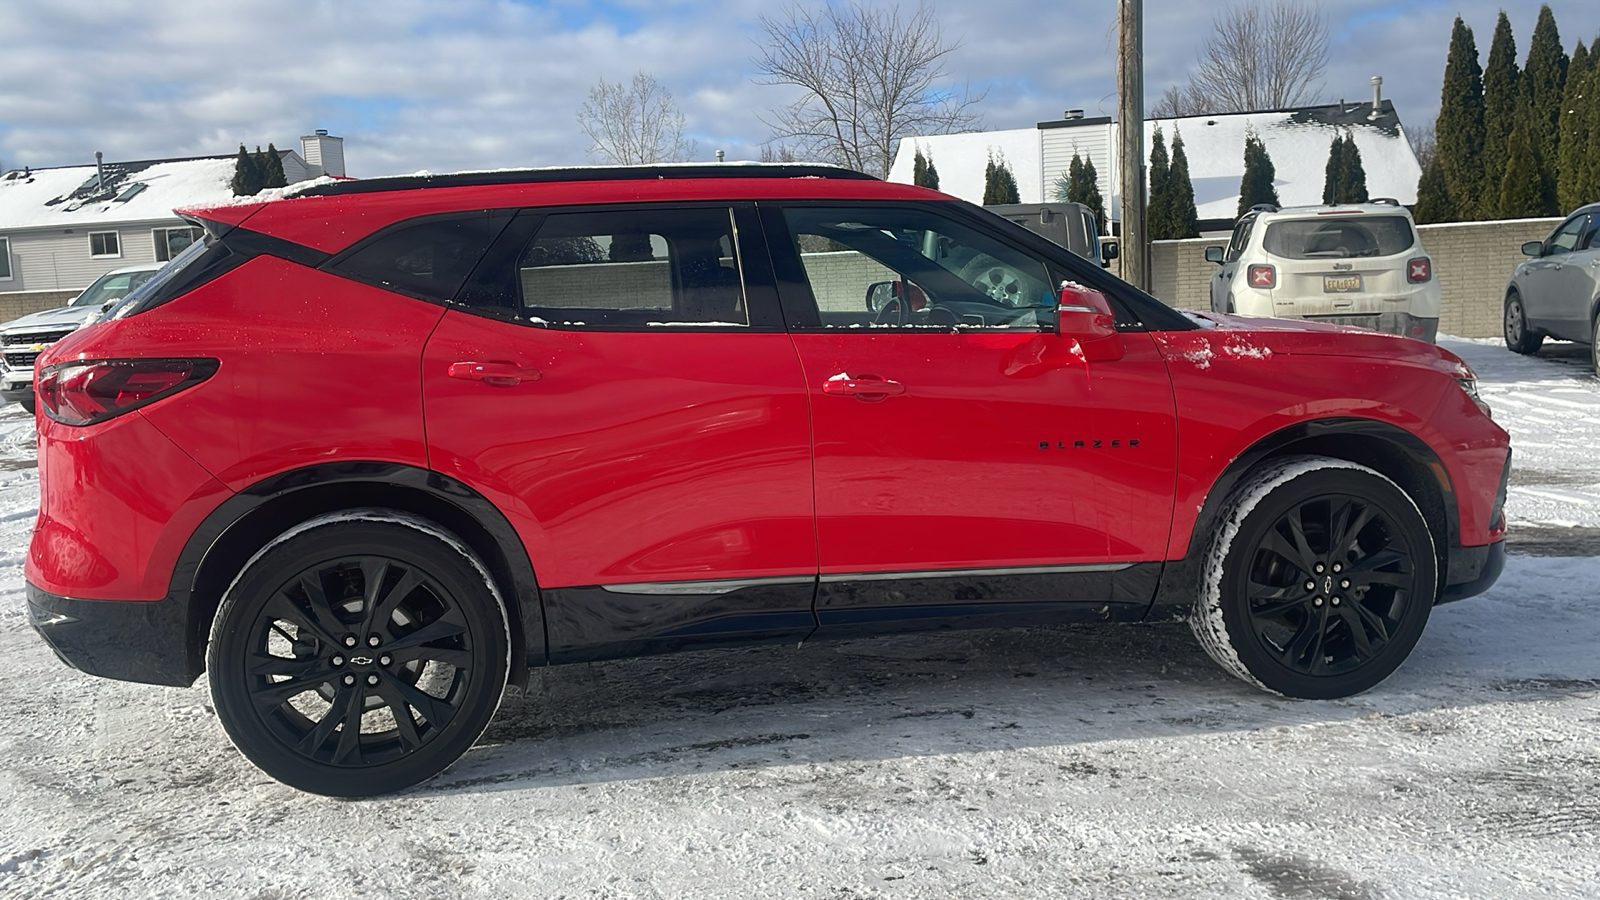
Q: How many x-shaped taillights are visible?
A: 2